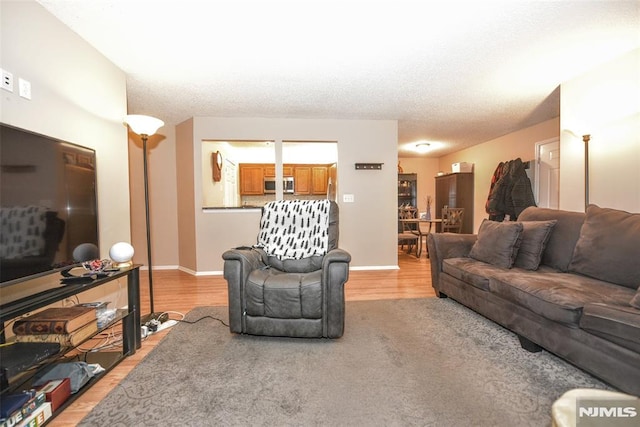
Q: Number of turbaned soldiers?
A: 0